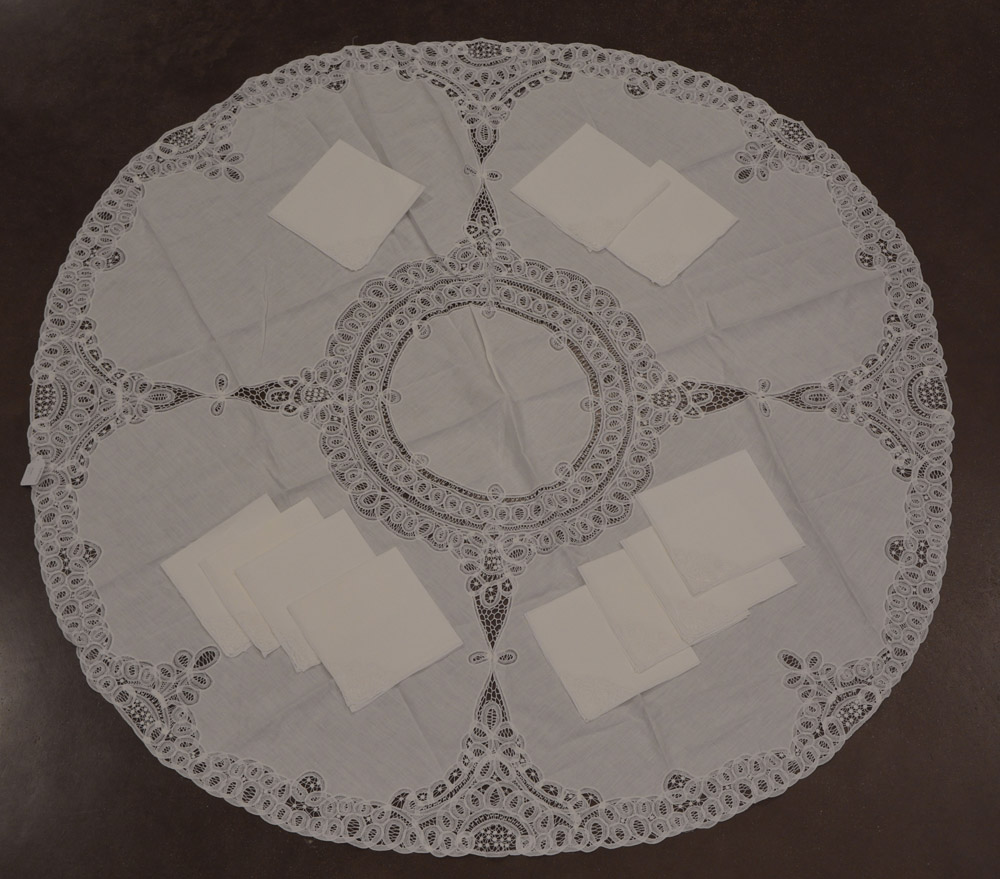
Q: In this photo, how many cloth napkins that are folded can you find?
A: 11